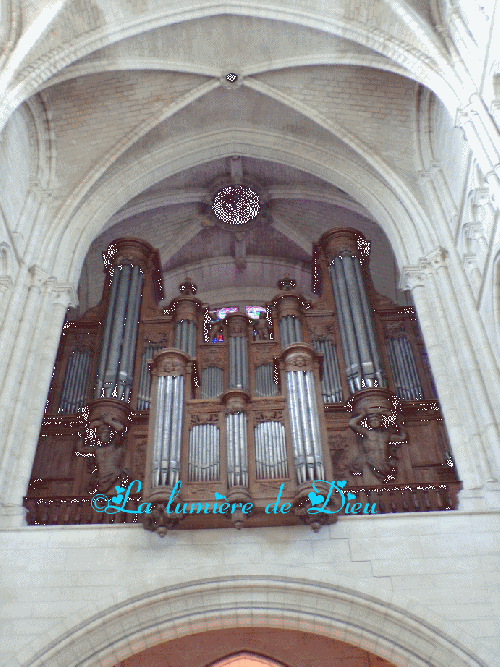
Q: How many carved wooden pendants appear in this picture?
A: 3